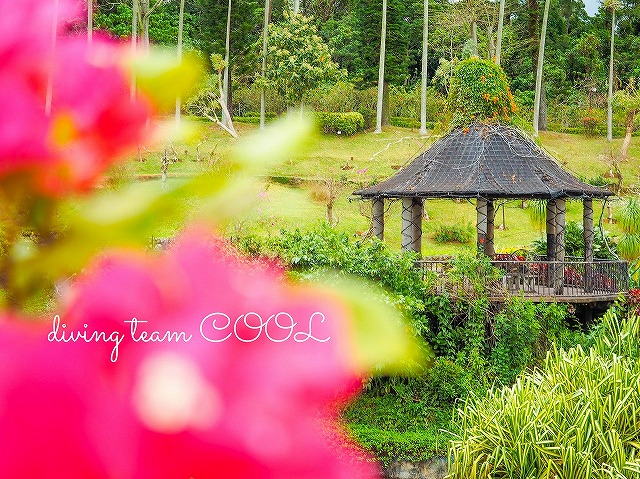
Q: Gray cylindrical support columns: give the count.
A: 8